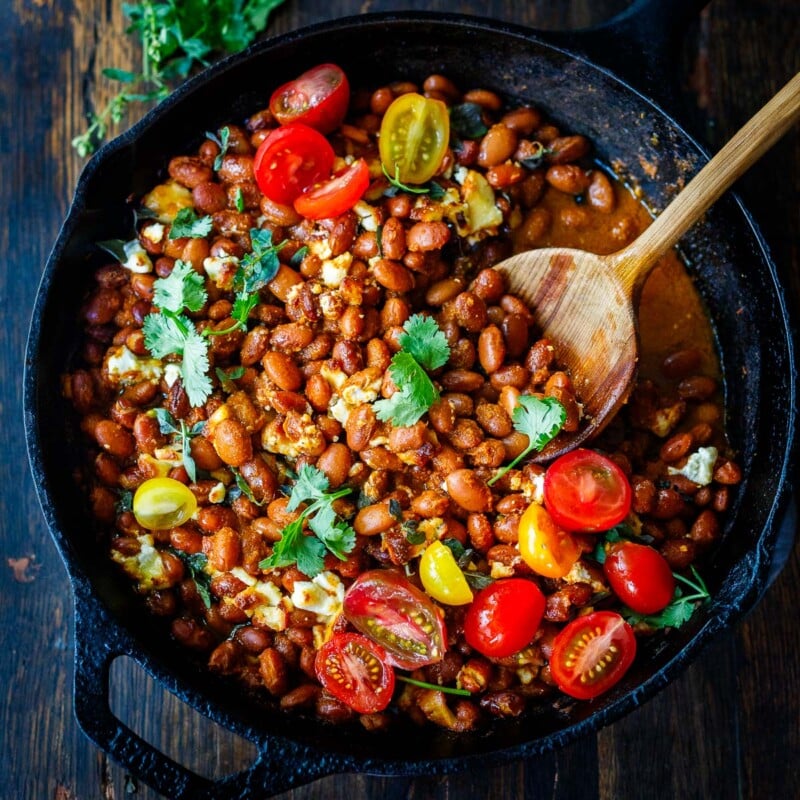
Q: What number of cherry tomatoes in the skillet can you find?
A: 13